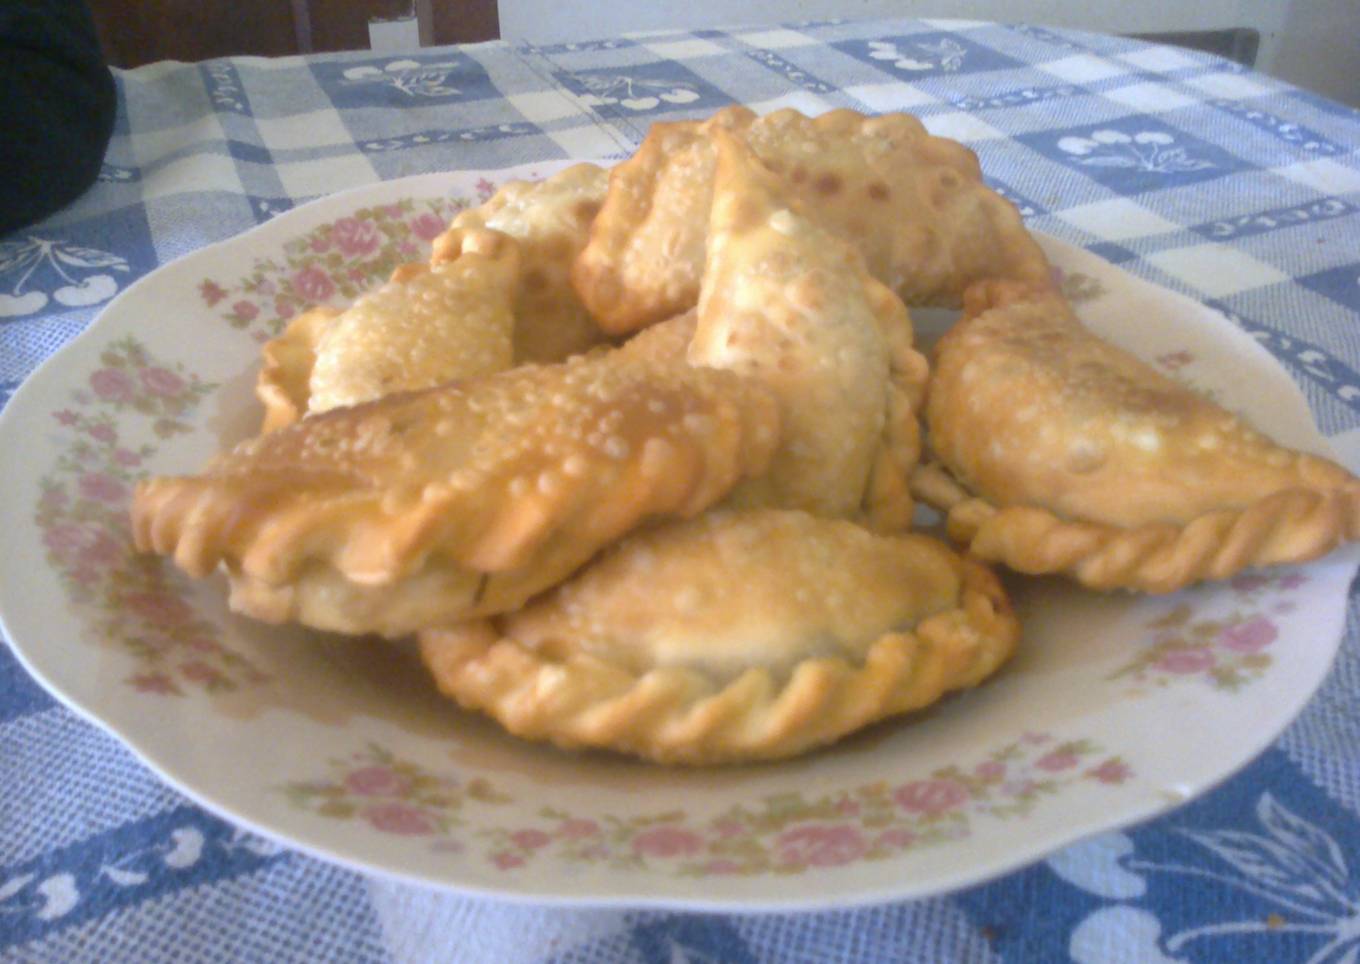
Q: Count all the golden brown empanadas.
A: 7